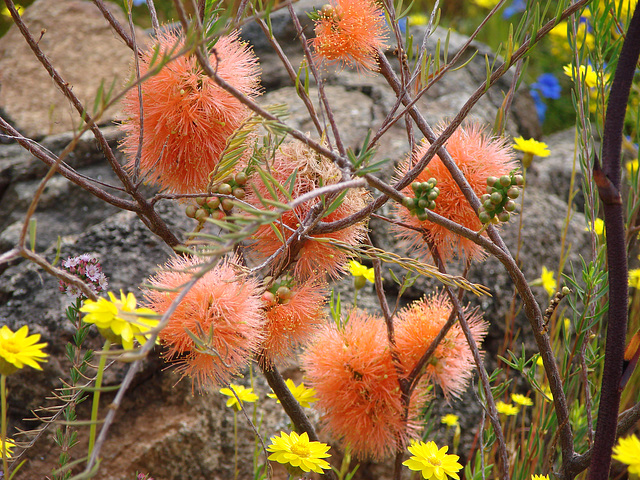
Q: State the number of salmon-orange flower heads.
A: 8